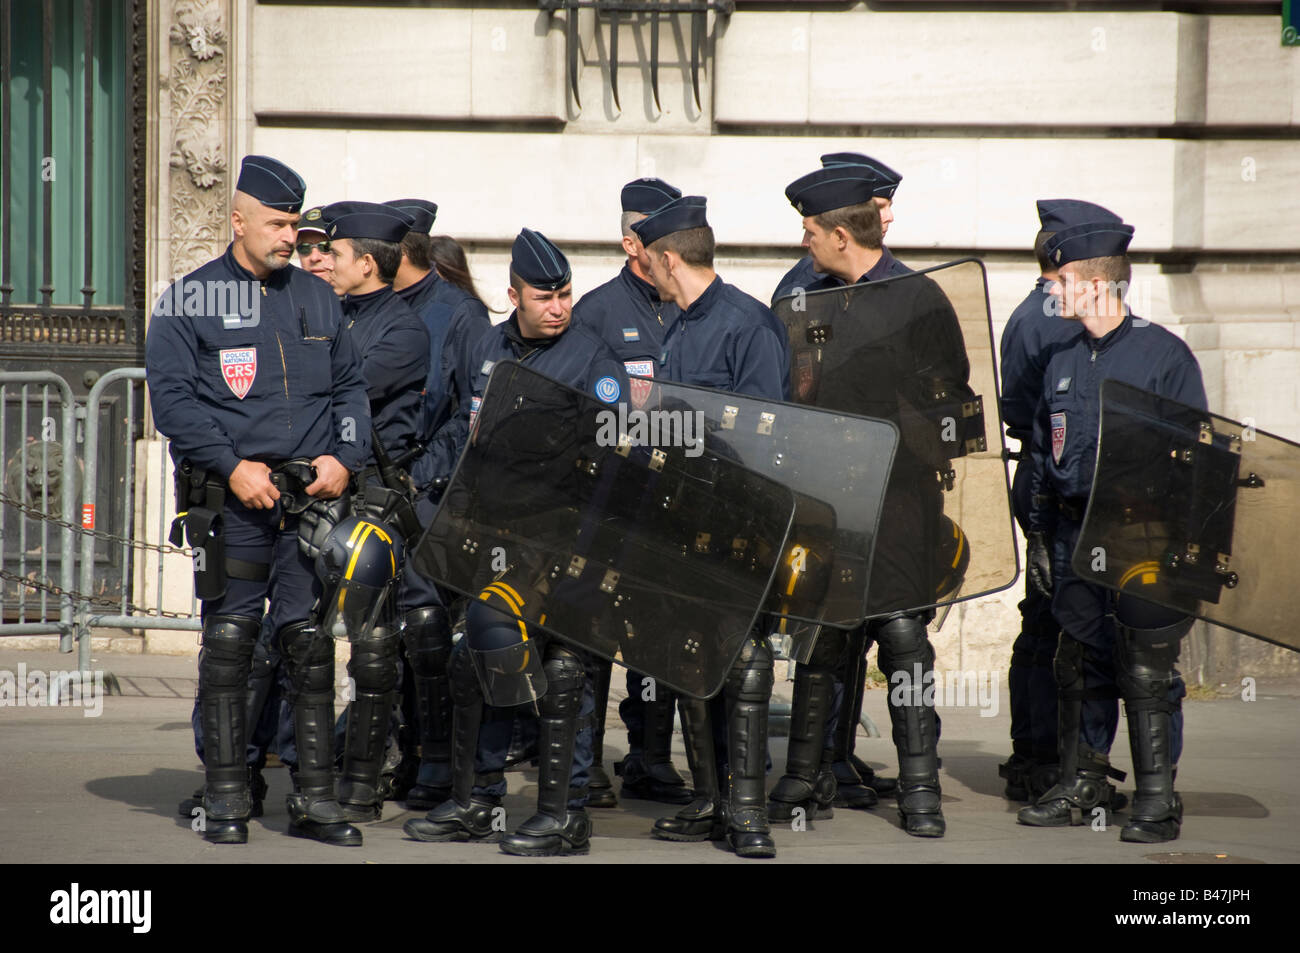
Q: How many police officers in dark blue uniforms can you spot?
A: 10